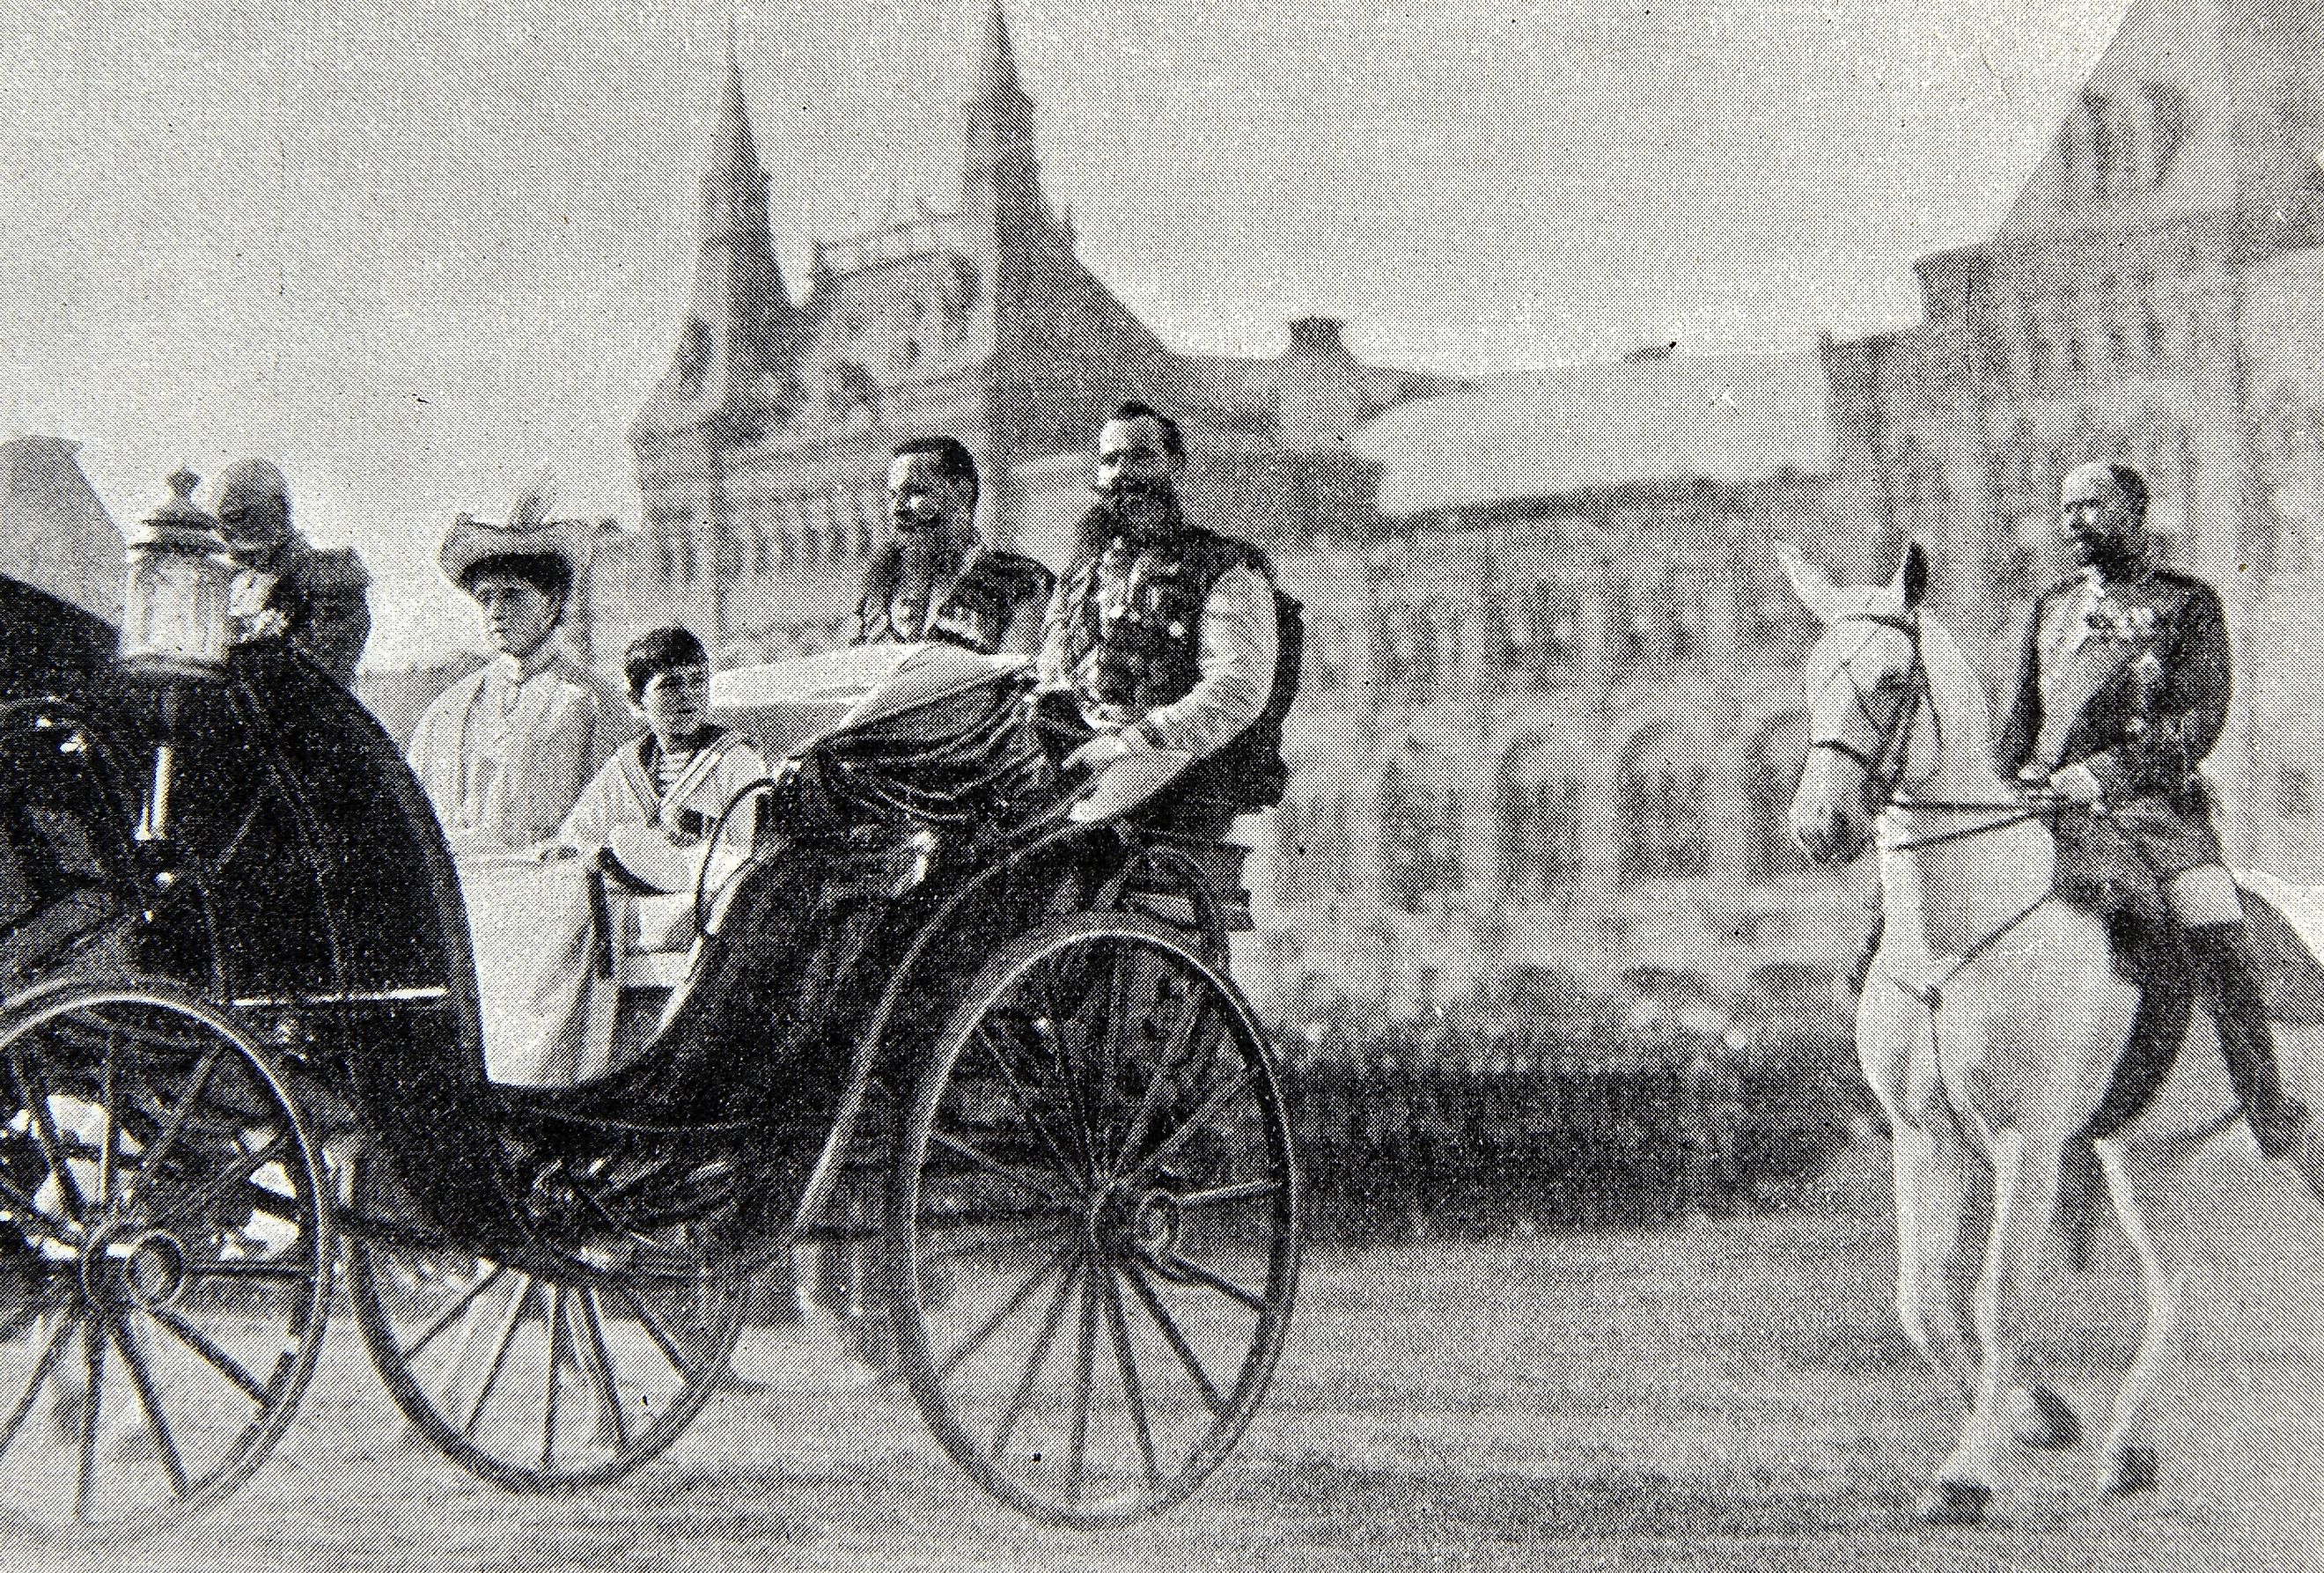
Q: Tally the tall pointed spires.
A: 2